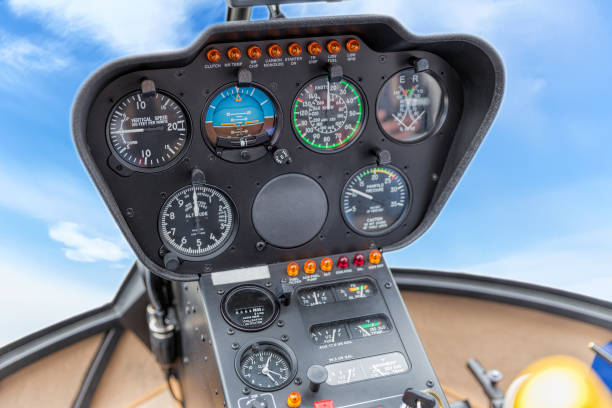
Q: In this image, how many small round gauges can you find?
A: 2